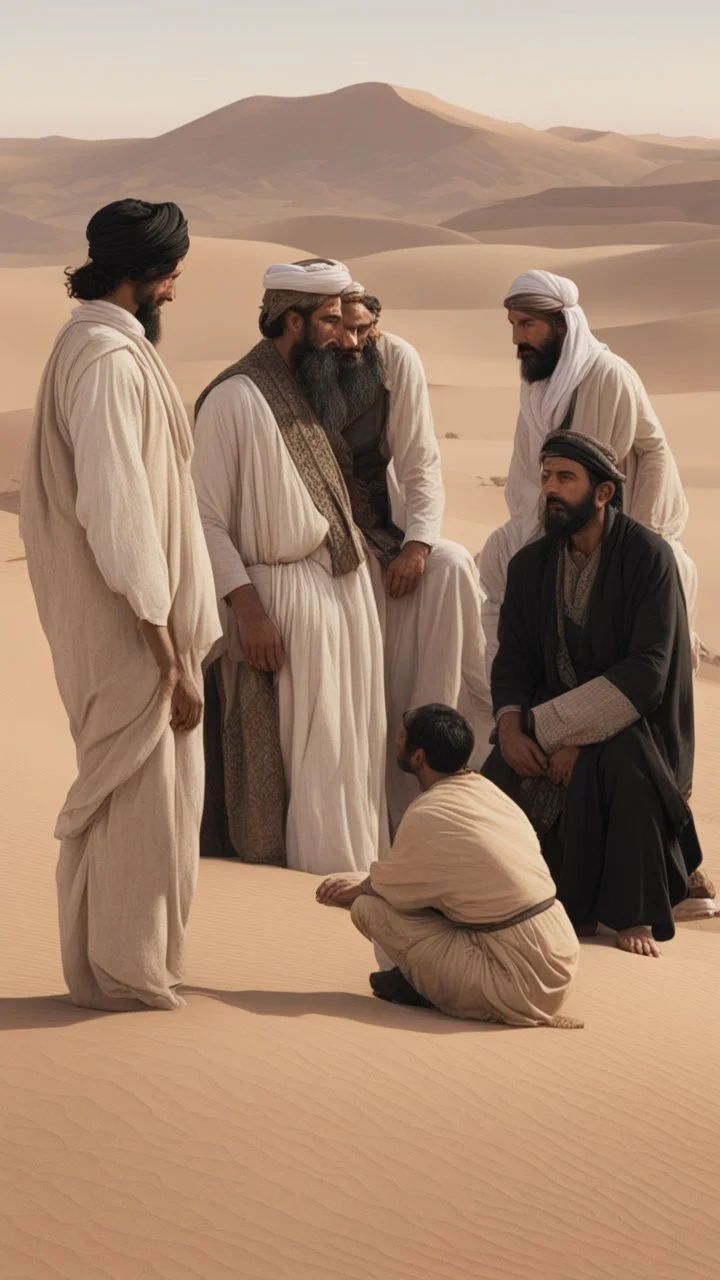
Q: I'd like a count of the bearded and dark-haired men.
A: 6